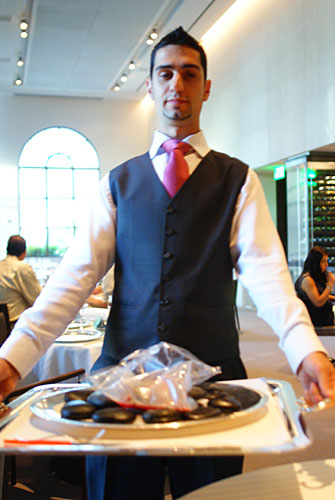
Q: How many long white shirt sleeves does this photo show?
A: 2